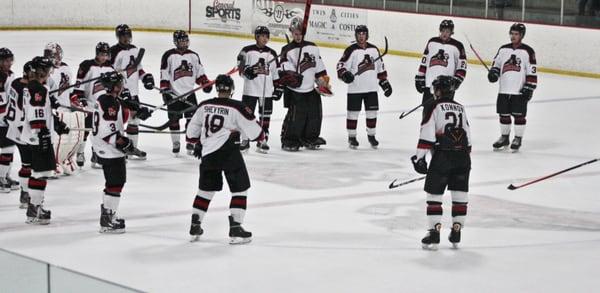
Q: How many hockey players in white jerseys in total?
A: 15